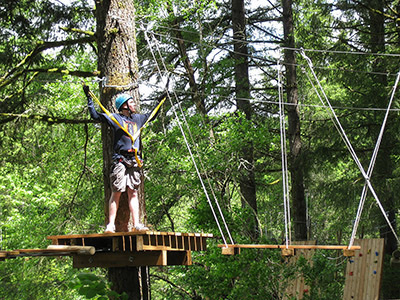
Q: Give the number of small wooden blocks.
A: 3